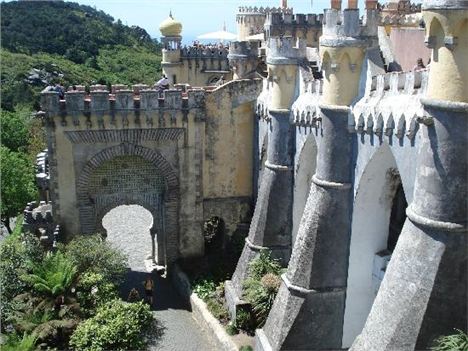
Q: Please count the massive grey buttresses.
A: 3